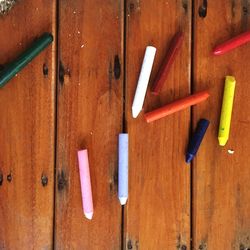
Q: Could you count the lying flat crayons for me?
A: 9